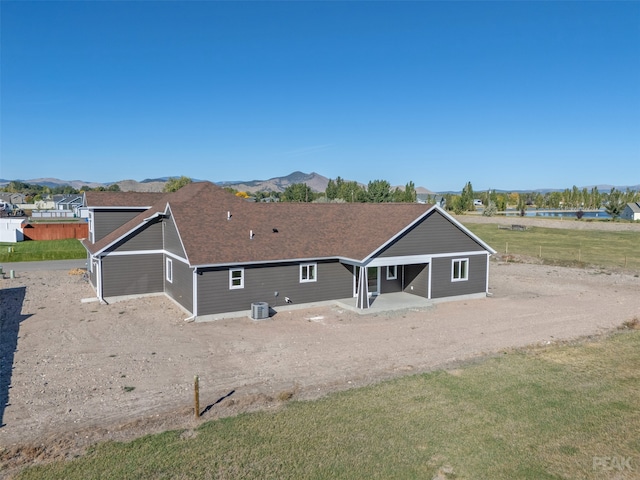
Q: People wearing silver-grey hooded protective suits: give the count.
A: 0